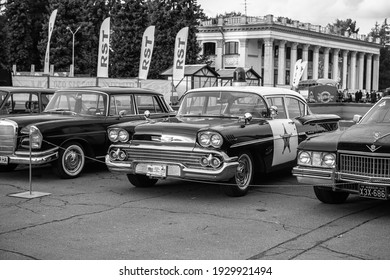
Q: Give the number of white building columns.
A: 12